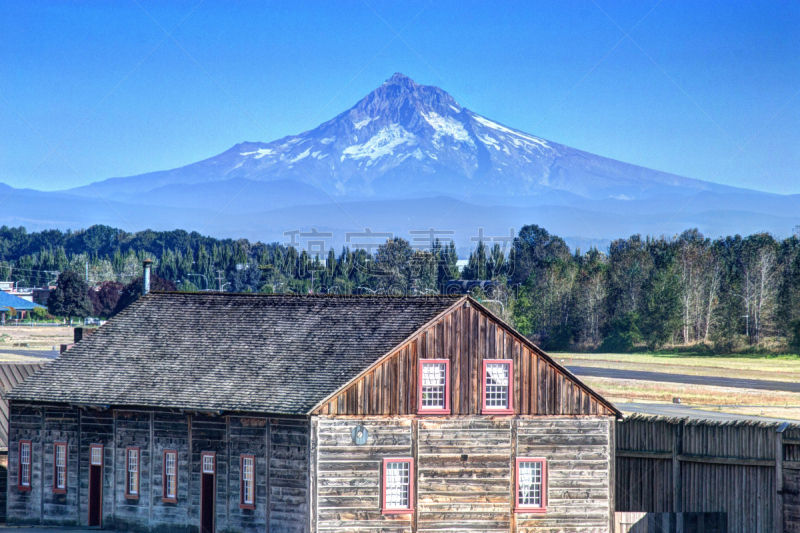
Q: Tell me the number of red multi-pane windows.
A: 9